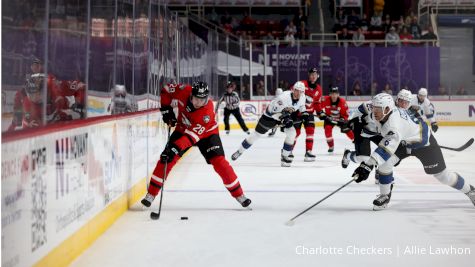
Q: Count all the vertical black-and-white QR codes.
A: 1